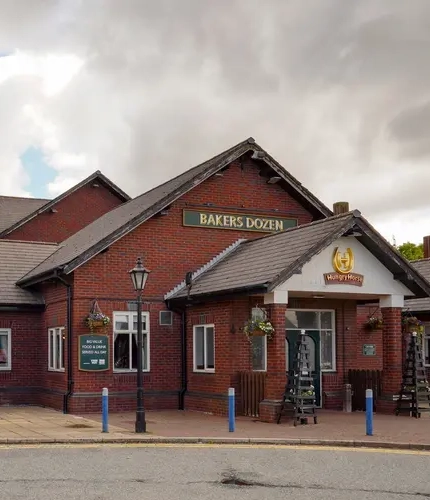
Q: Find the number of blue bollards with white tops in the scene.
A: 3